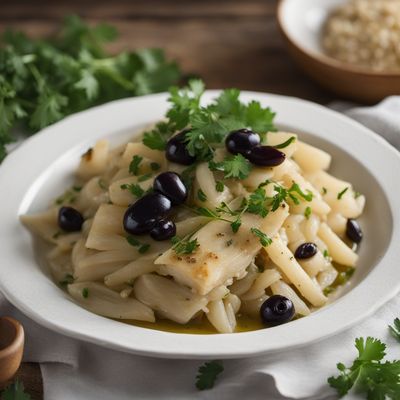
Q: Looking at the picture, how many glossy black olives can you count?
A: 10